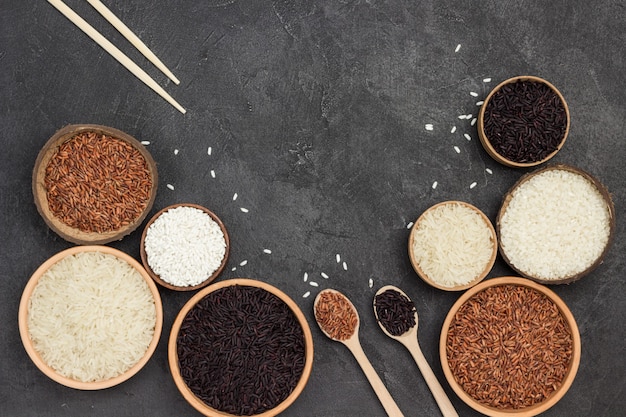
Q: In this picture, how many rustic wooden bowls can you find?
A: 8